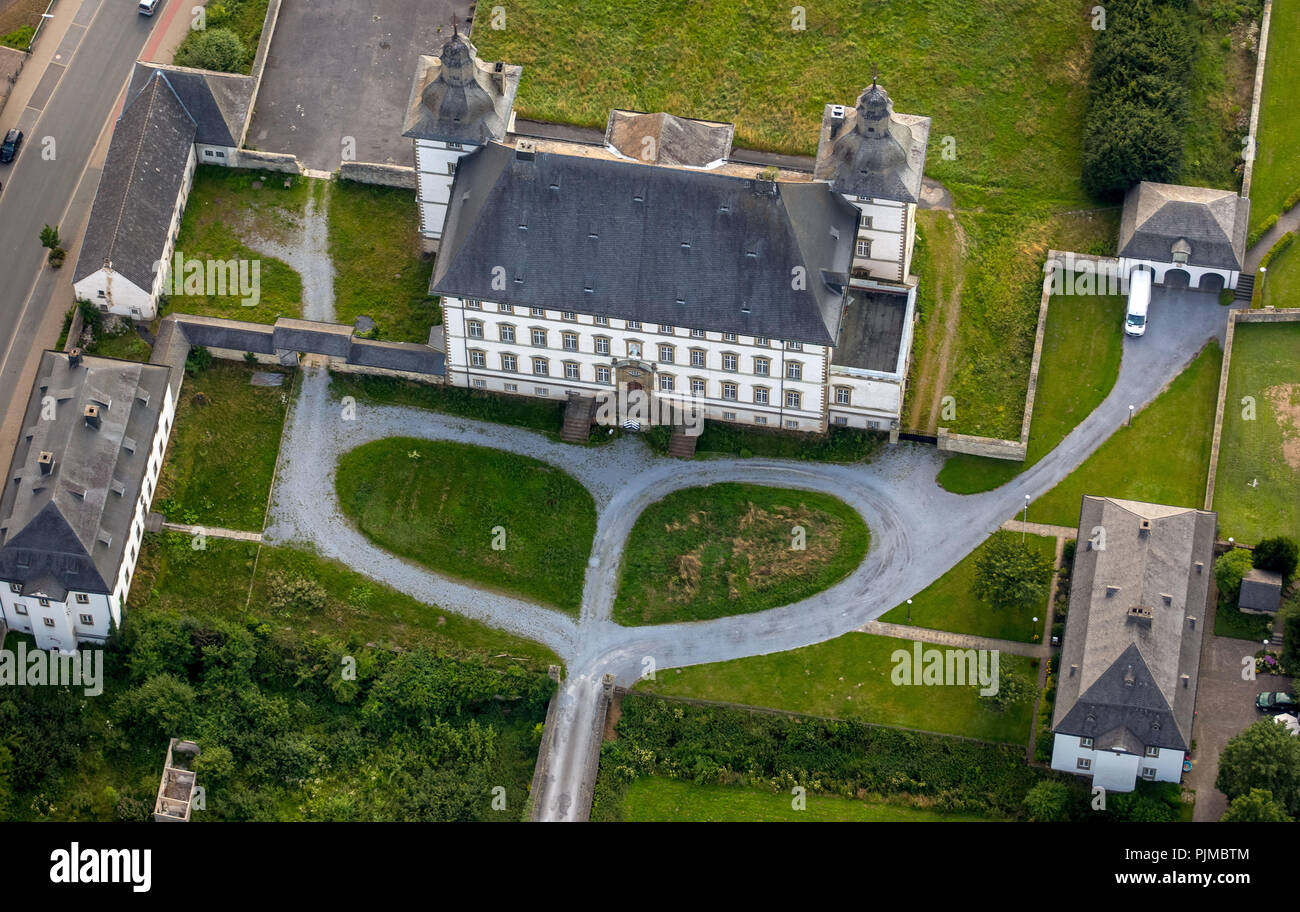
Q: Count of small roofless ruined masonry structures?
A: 1